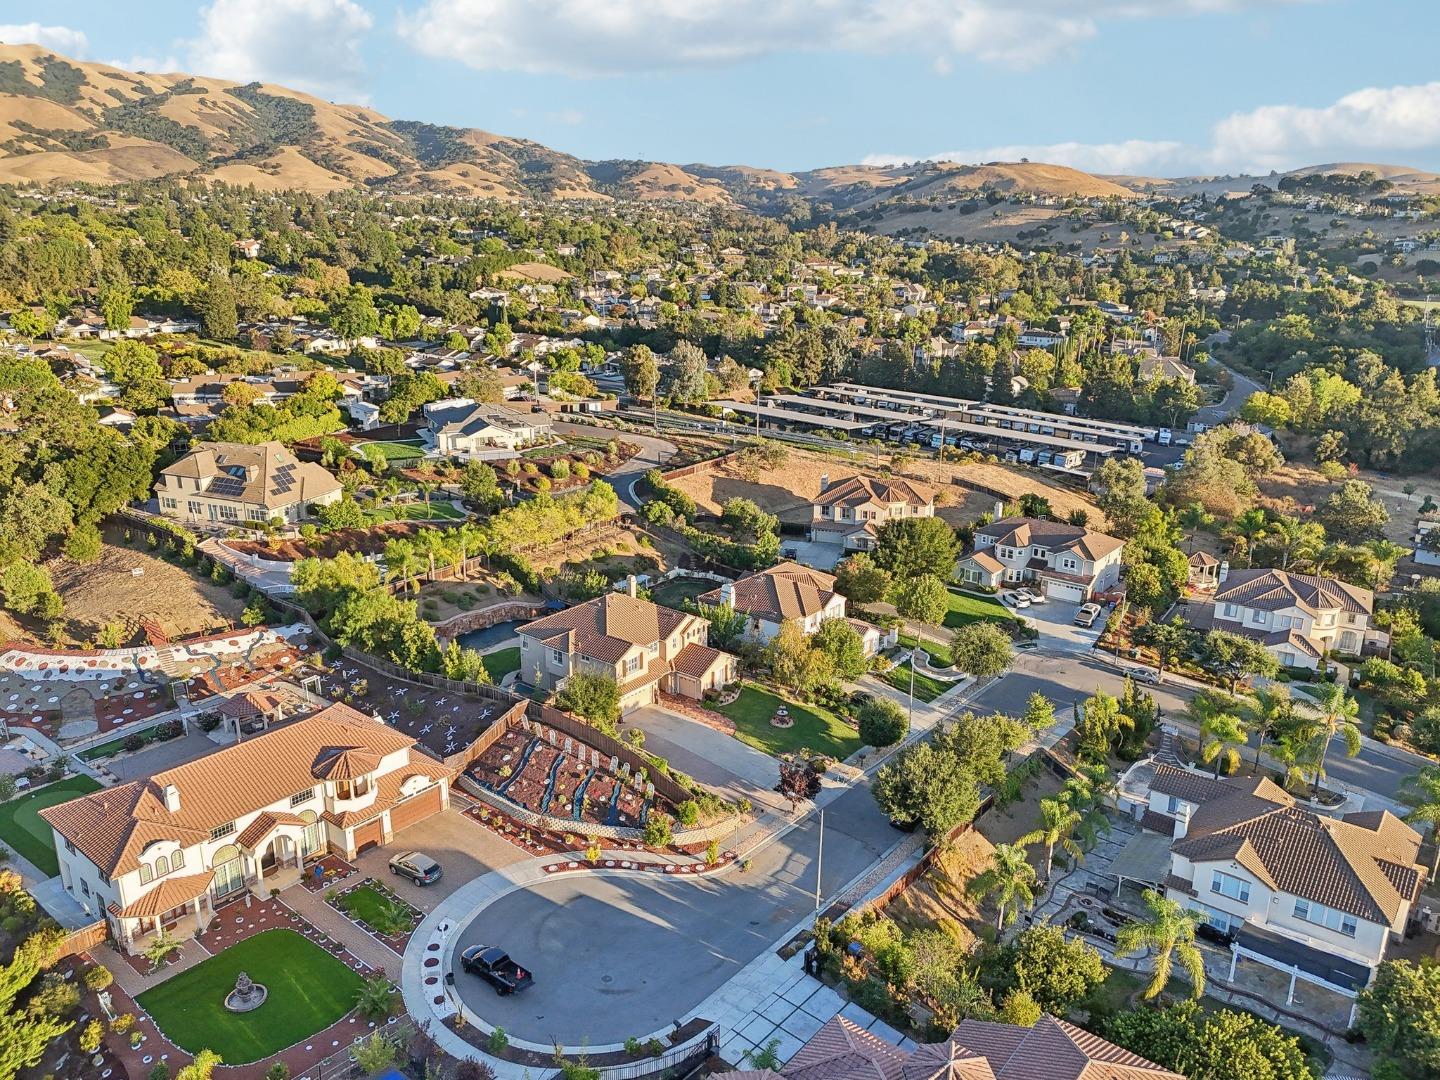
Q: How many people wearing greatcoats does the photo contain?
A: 0